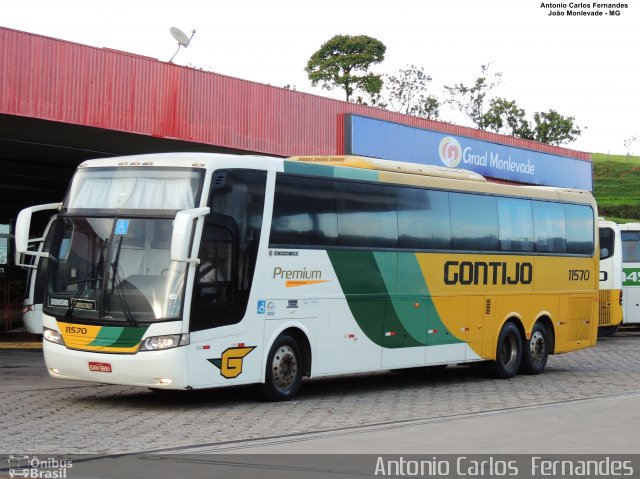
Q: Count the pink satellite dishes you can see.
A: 0